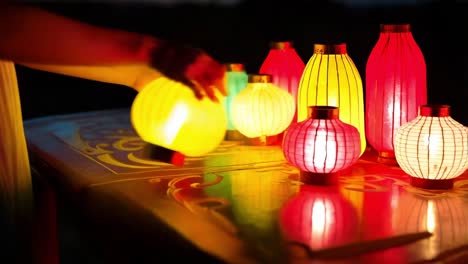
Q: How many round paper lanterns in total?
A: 4